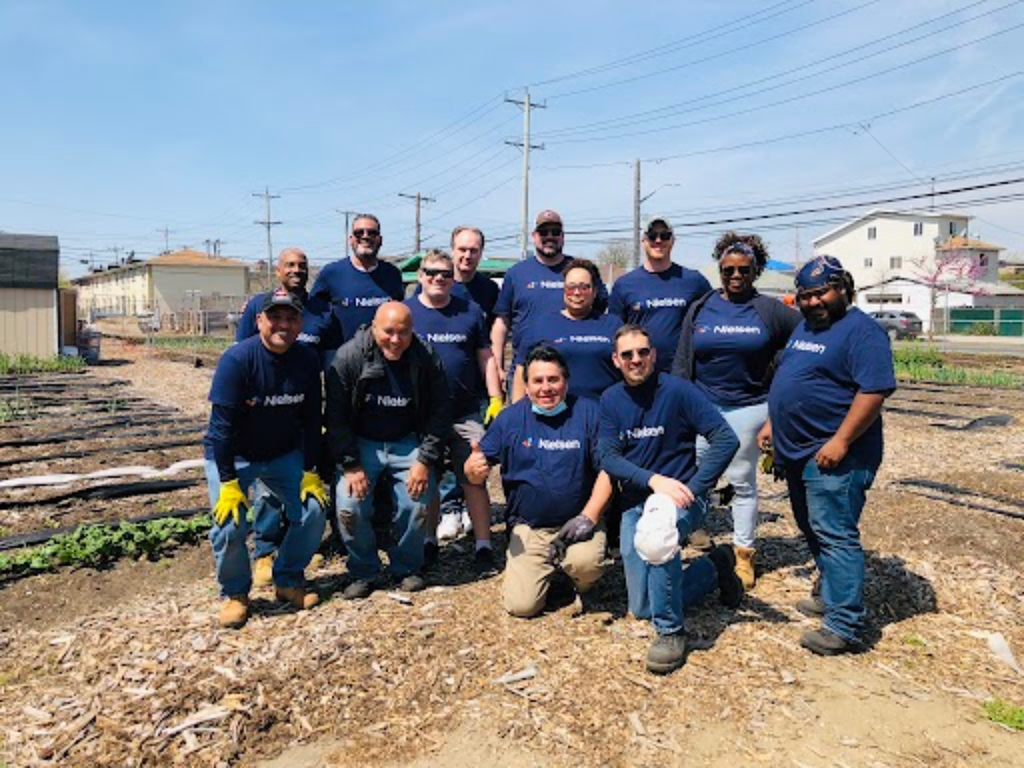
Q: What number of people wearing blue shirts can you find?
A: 13